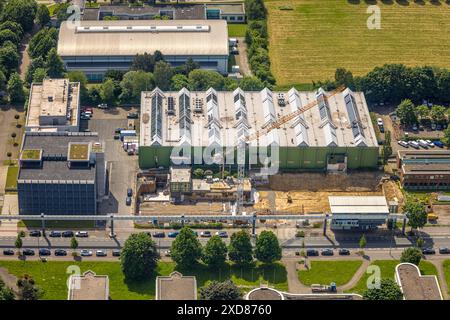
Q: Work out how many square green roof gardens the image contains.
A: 2